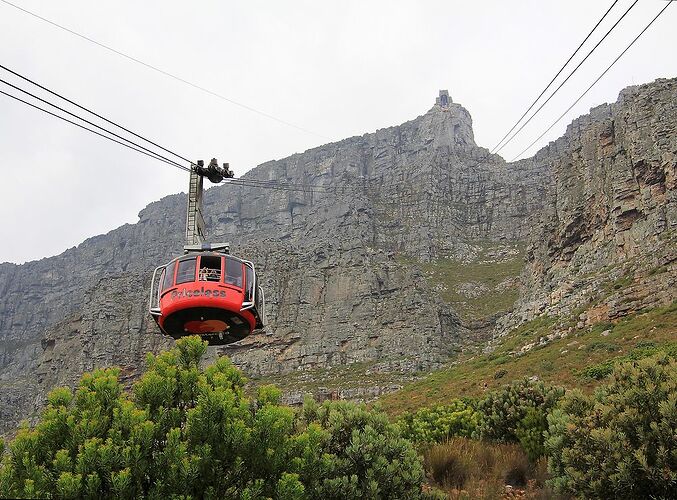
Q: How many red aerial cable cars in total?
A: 1